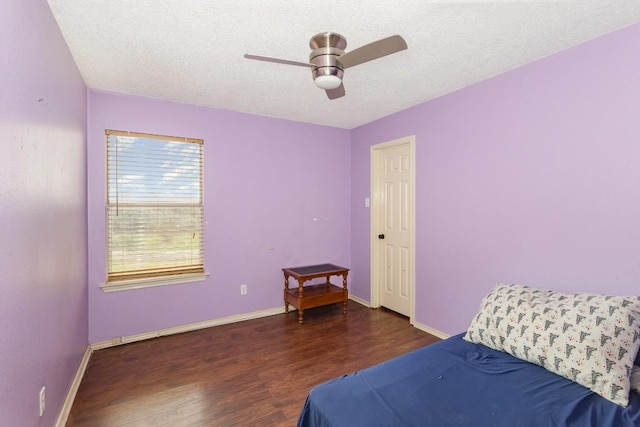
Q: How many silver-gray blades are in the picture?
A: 3